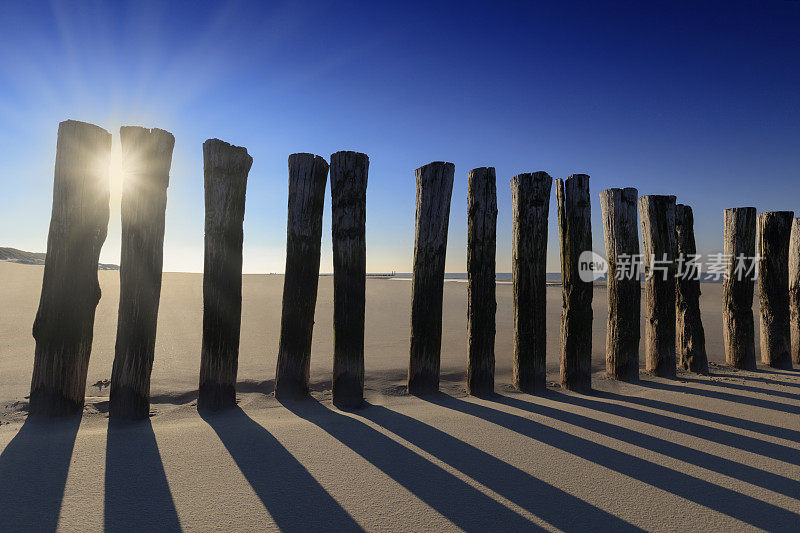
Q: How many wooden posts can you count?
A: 15